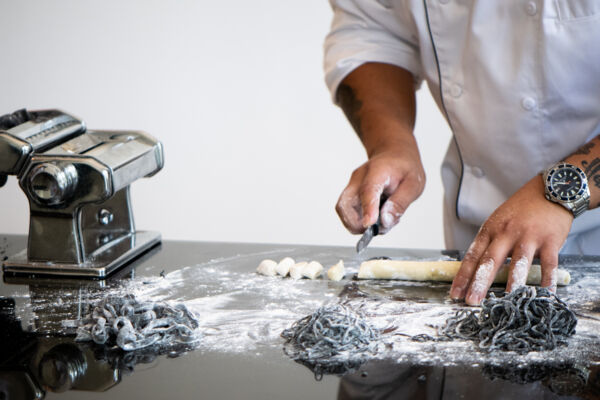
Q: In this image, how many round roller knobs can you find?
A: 1